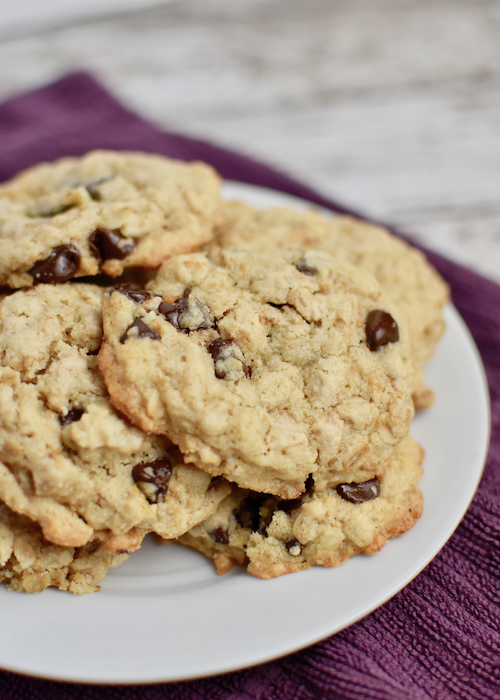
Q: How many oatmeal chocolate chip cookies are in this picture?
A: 6